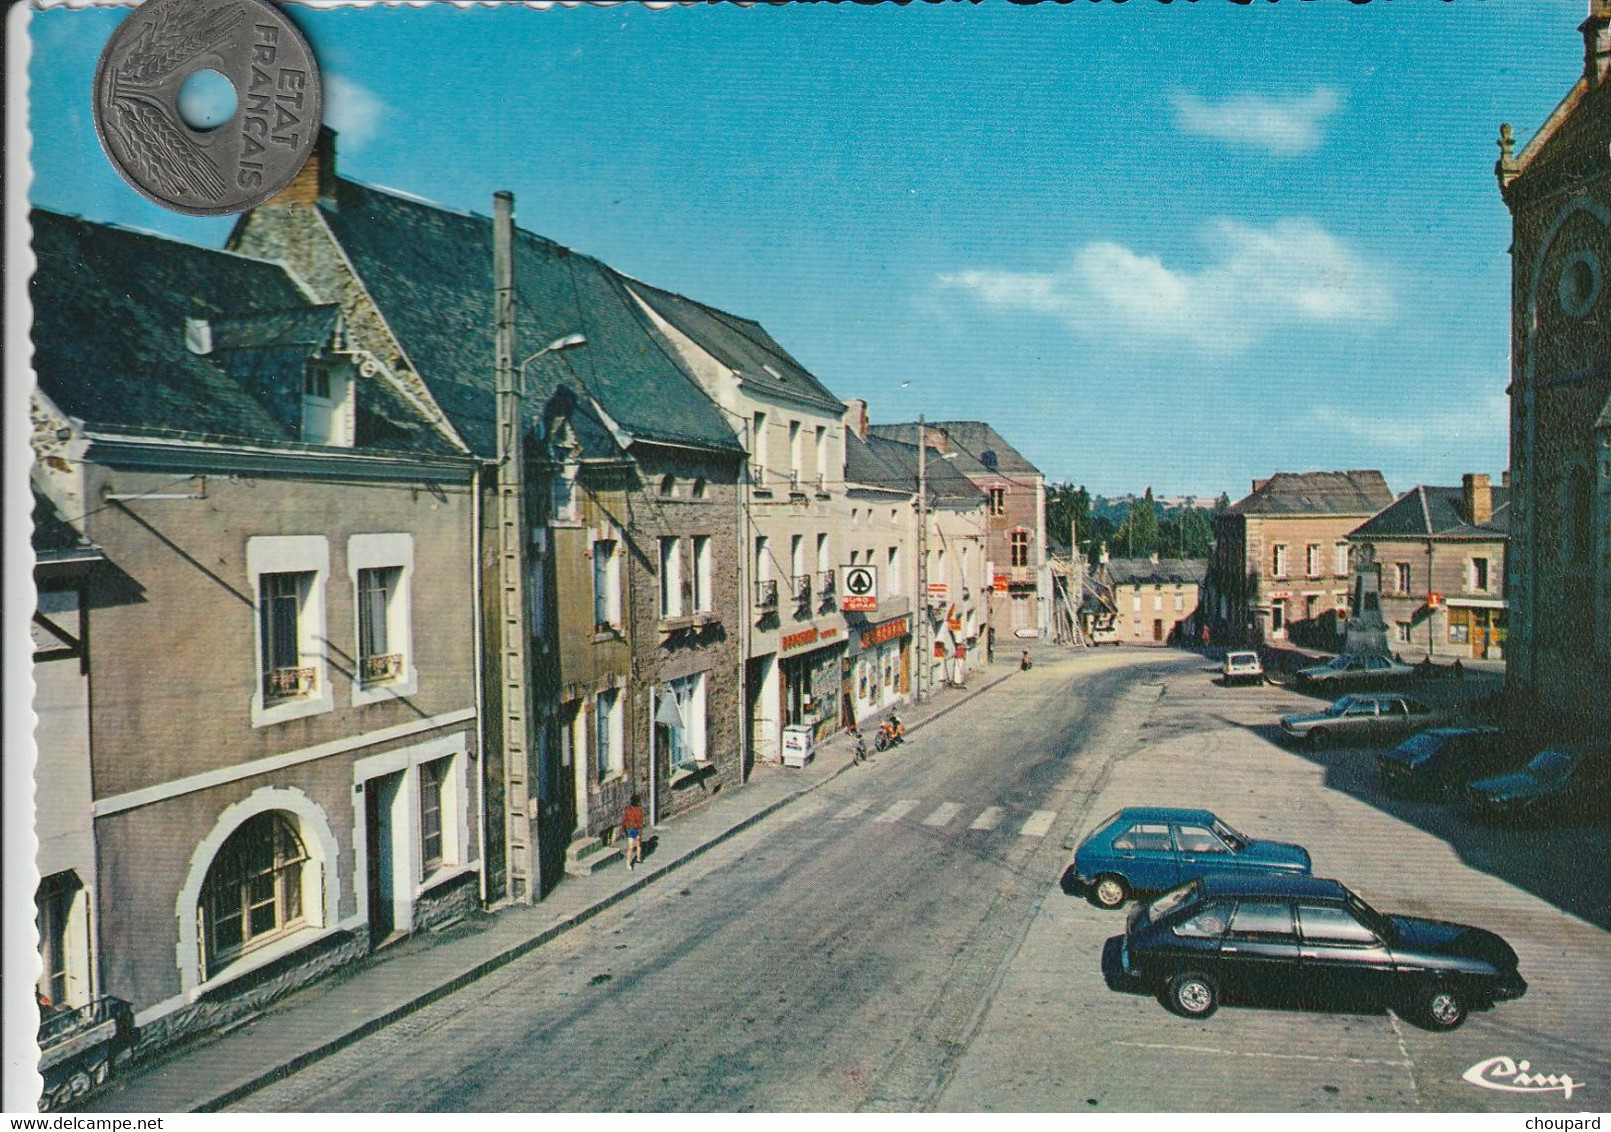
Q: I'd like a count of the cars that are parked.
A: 7